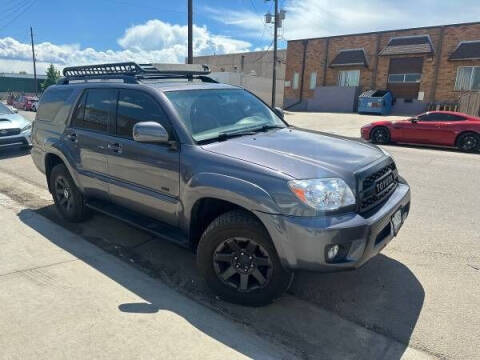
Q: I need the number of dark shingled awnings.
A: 3